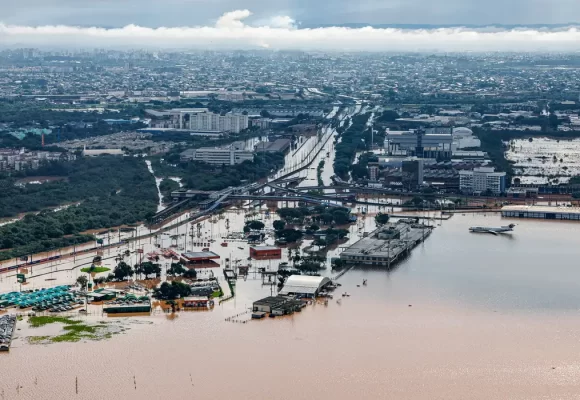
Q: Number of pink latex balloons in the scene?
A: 0